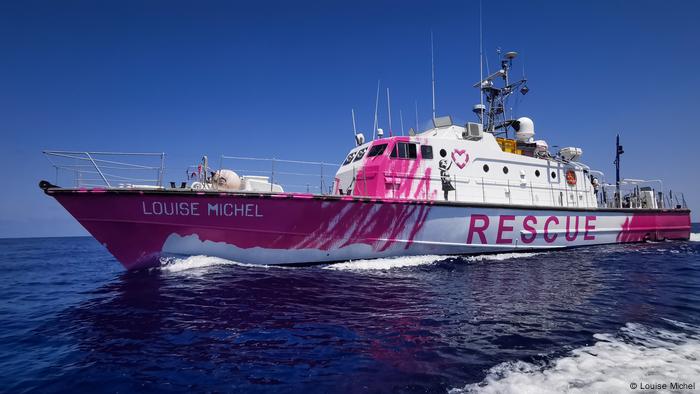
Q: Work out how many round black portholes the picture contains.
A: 5